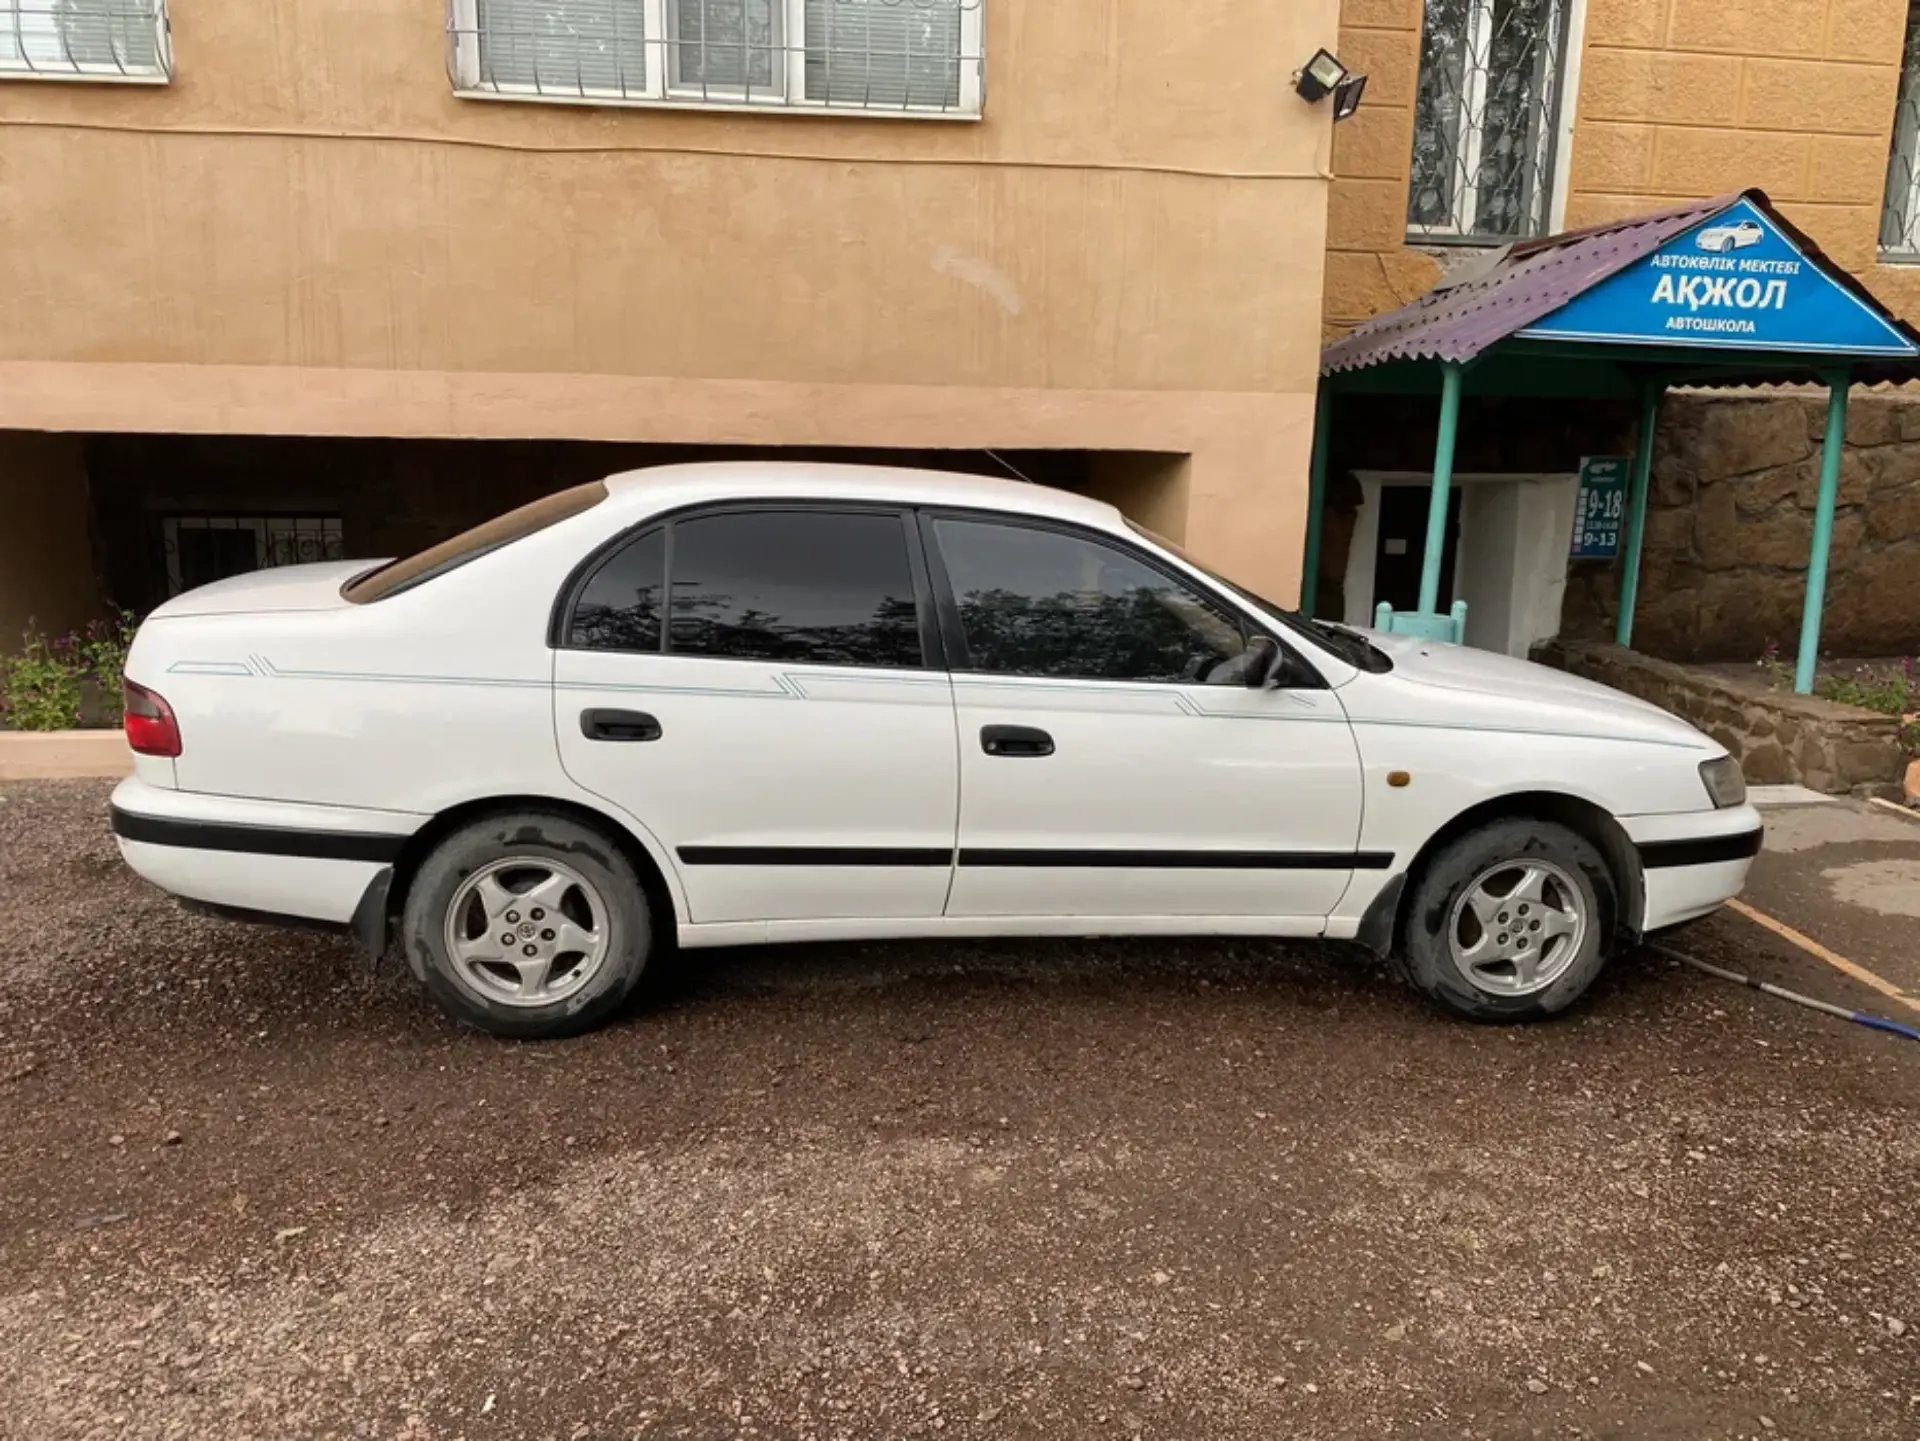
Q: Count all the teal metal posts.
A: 4